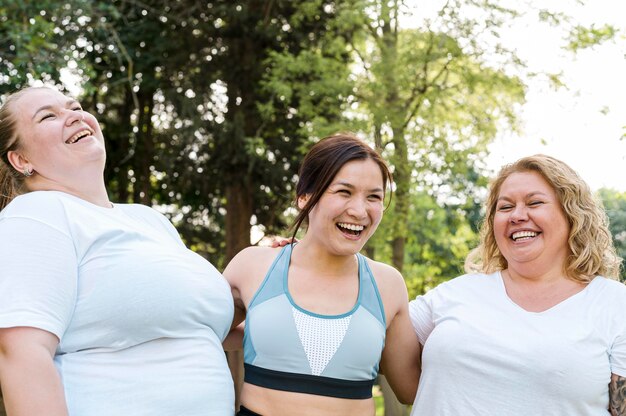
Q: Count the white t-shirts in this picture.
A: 2